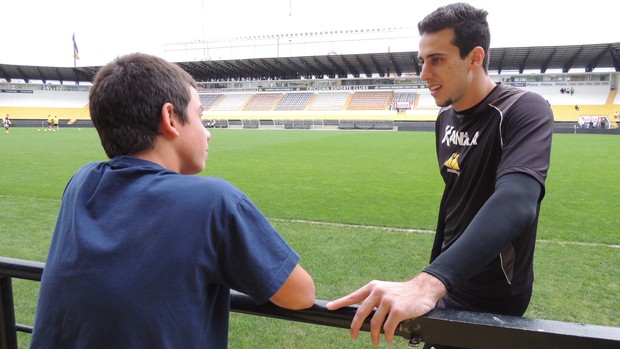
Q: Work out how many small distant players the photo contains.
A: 3